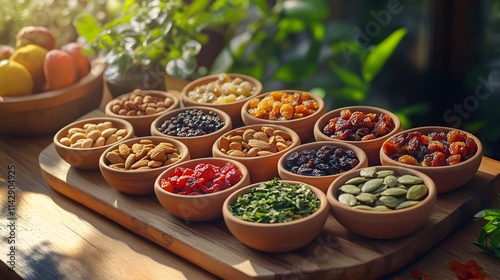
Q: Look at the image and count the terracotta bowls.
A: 13